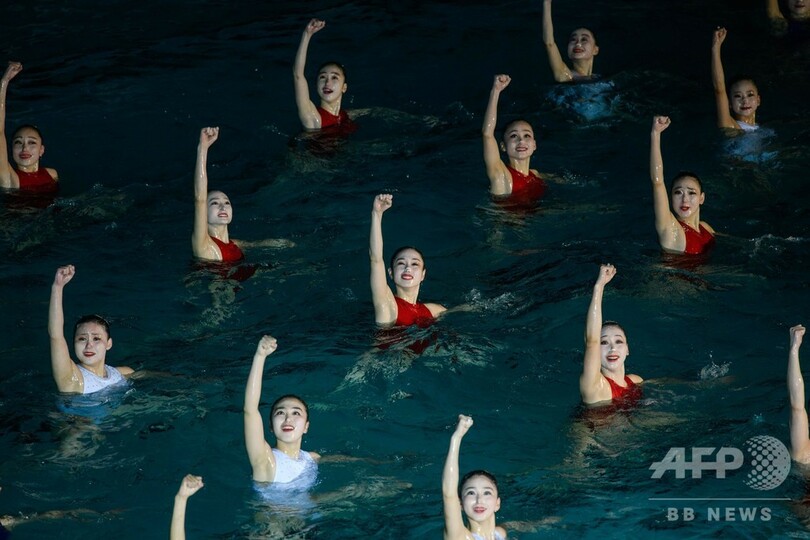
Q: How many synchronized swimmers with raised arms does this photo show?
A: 15